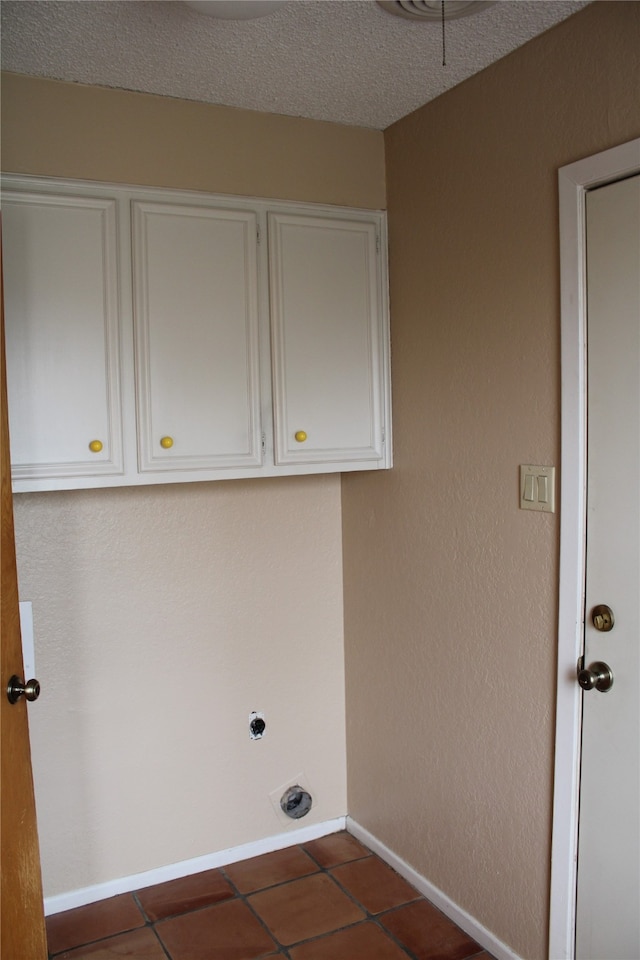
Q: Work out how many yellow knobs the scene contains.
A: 3